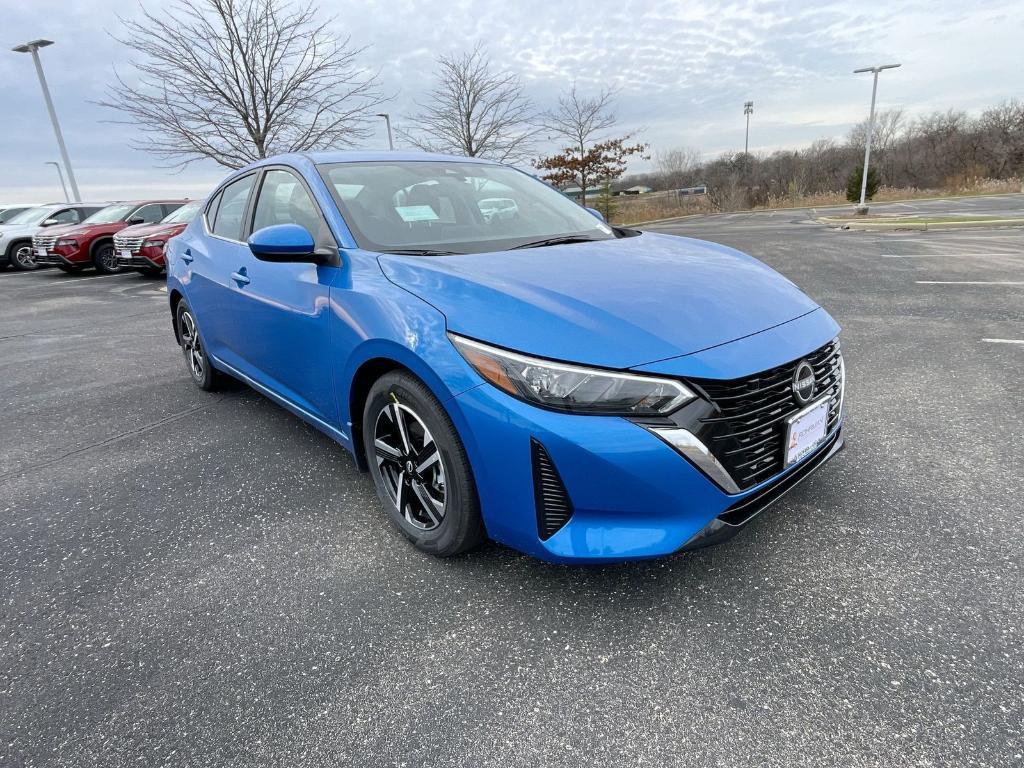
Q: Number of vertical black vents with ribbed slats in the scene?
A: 1